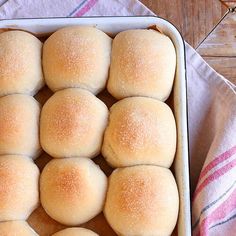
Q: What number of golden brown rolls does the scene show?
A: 11